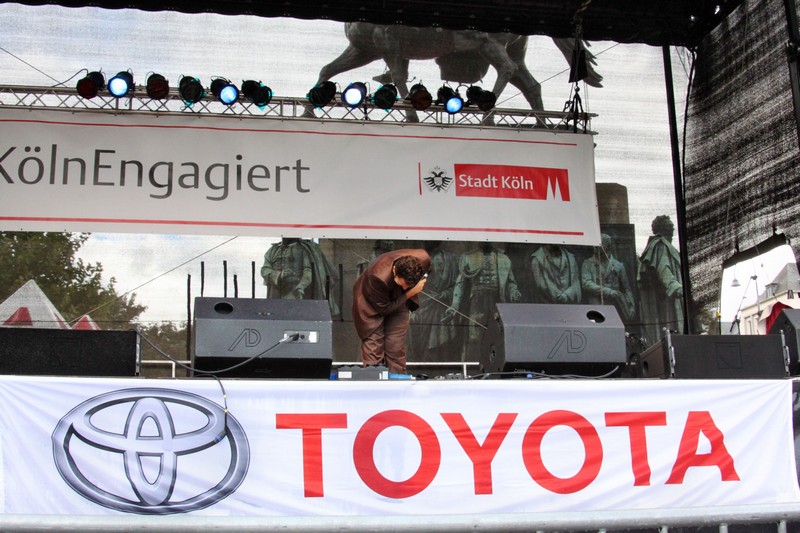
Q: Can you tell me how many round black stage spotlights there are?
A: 12